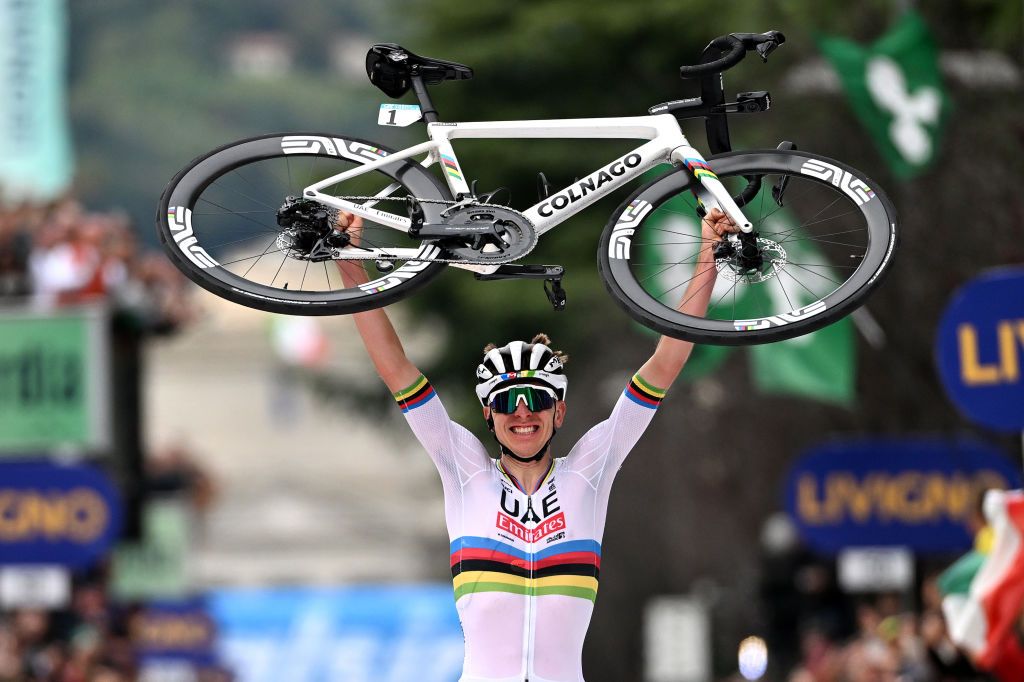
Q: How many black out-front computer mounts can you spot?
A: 1